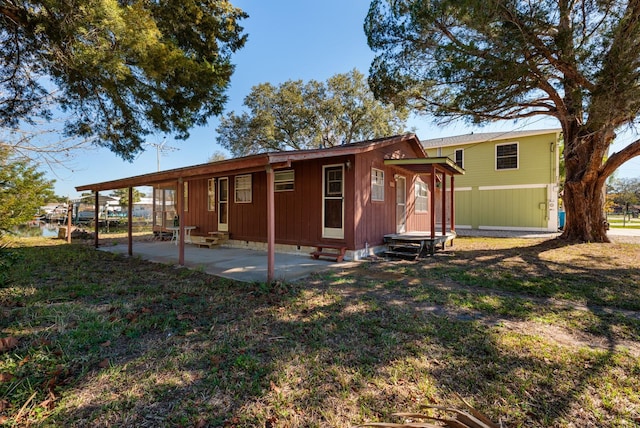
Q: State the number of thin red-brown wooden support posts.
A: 7